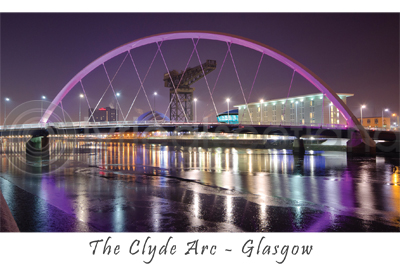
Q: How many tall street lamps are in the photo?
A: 12